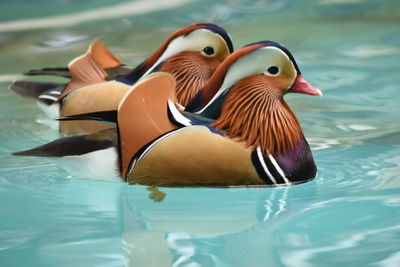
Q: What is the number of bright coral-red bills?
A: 1